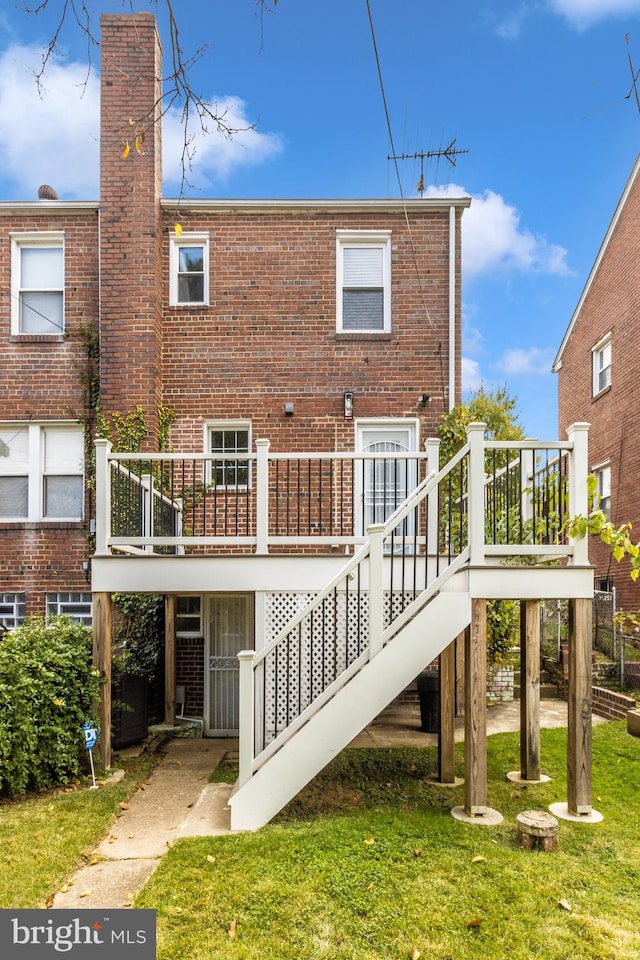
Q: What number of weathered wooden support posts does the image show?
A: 7